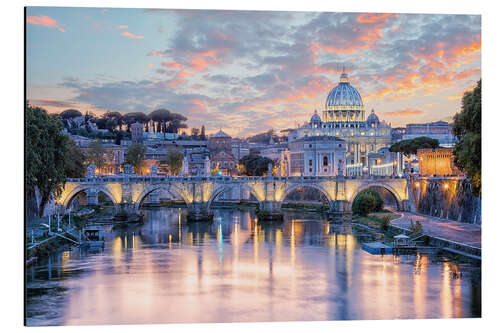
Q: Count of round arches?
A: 5